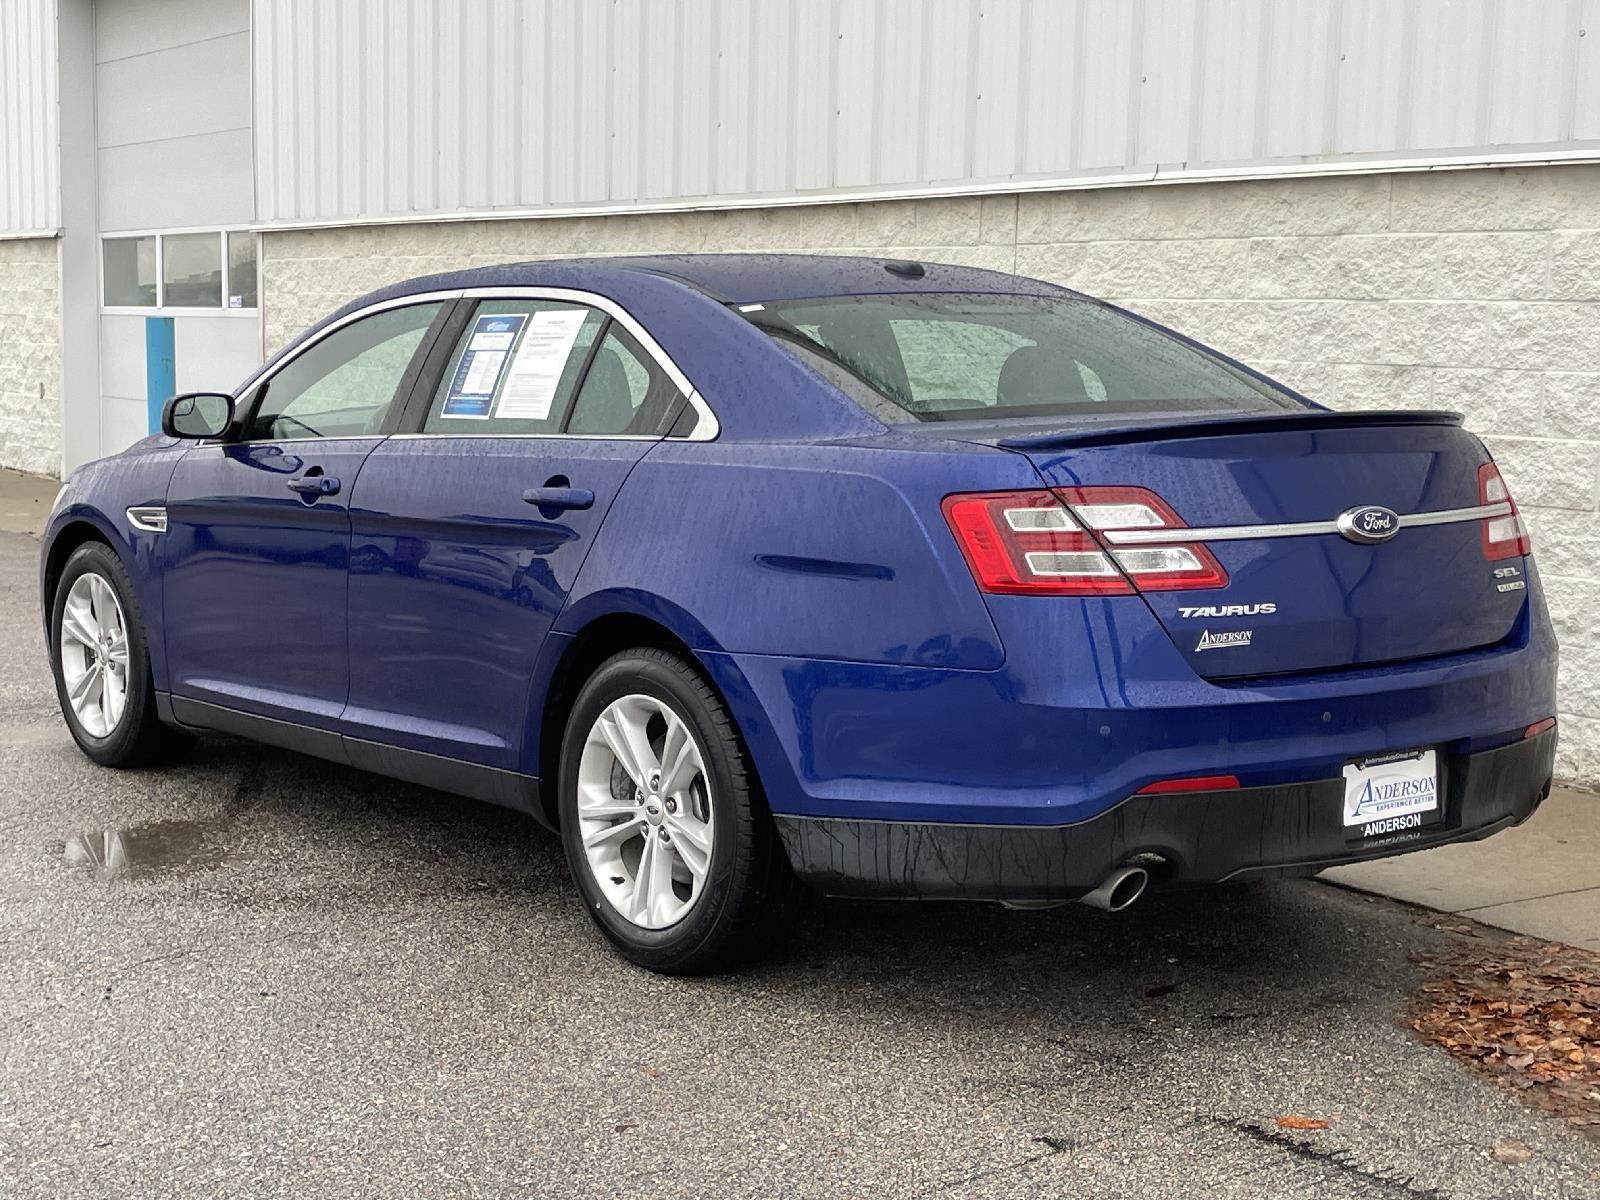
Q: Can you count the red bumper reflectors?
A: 2